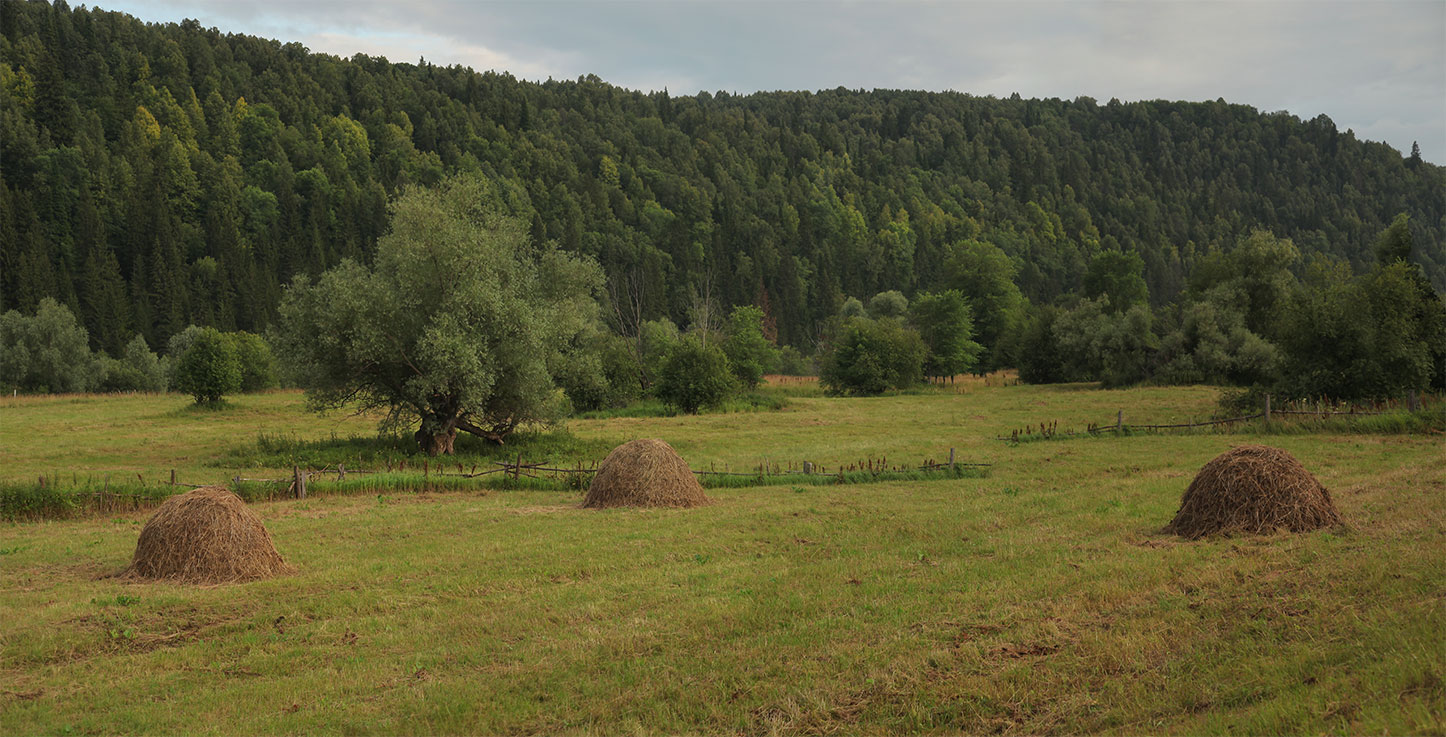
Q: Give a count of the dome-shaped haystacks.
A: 3